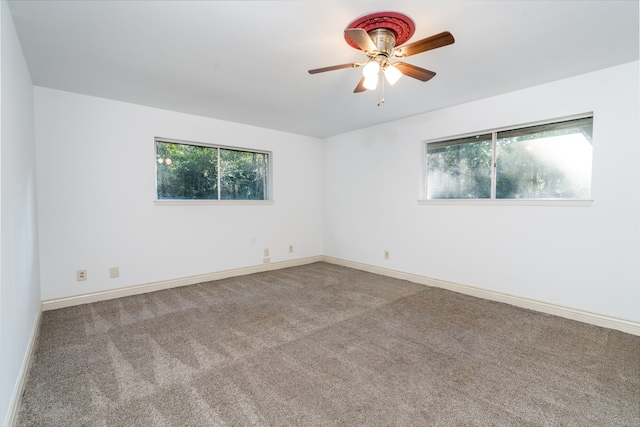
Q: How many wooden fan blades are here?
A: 5